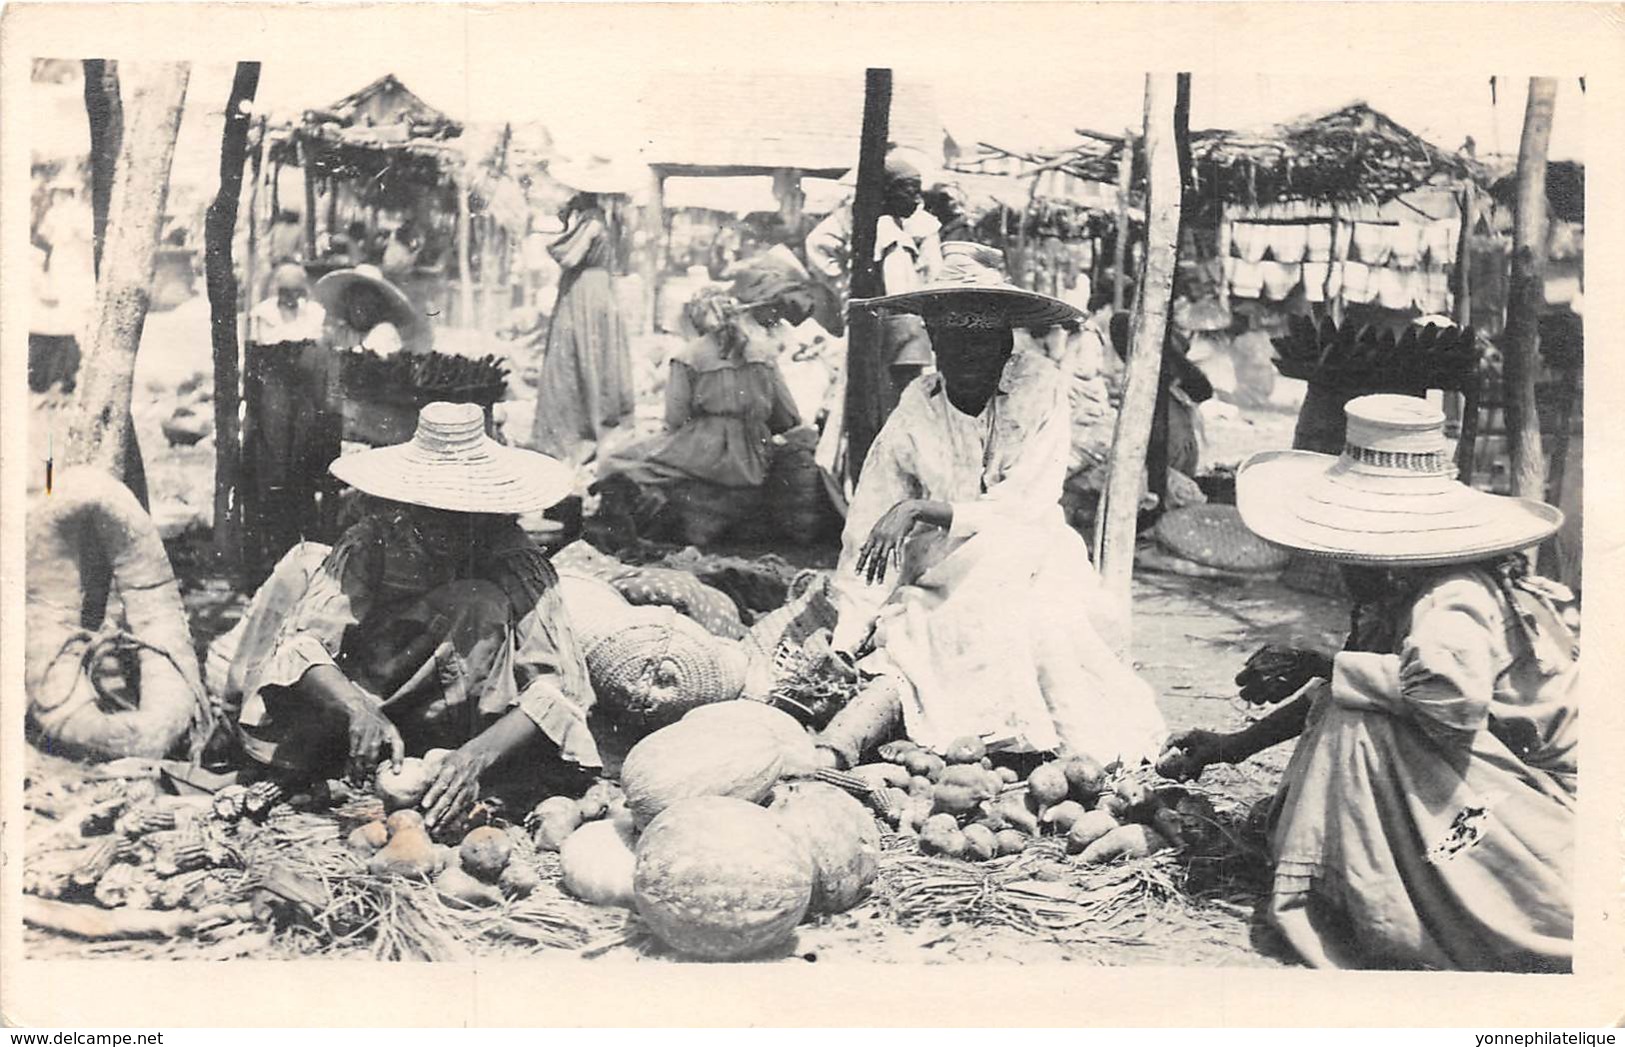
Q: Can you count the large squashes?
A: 5